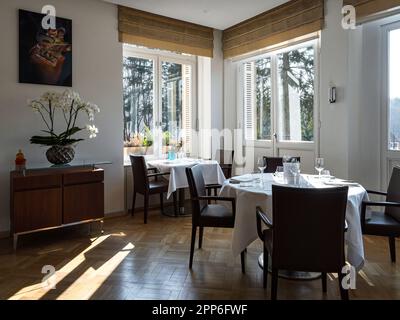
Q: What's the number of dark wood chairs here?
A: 6